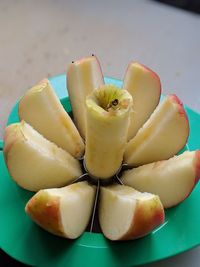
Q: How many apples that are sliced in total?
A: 1